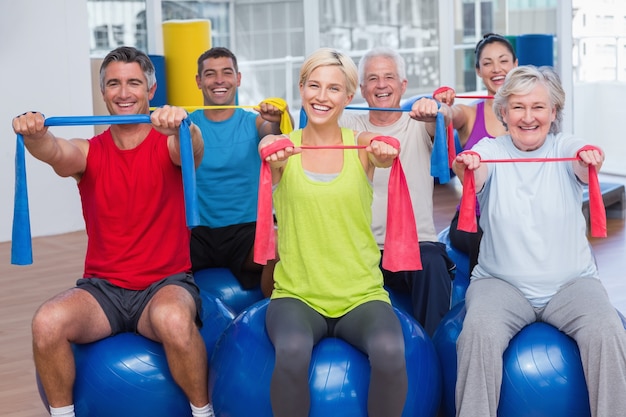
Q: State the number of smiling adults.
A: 6